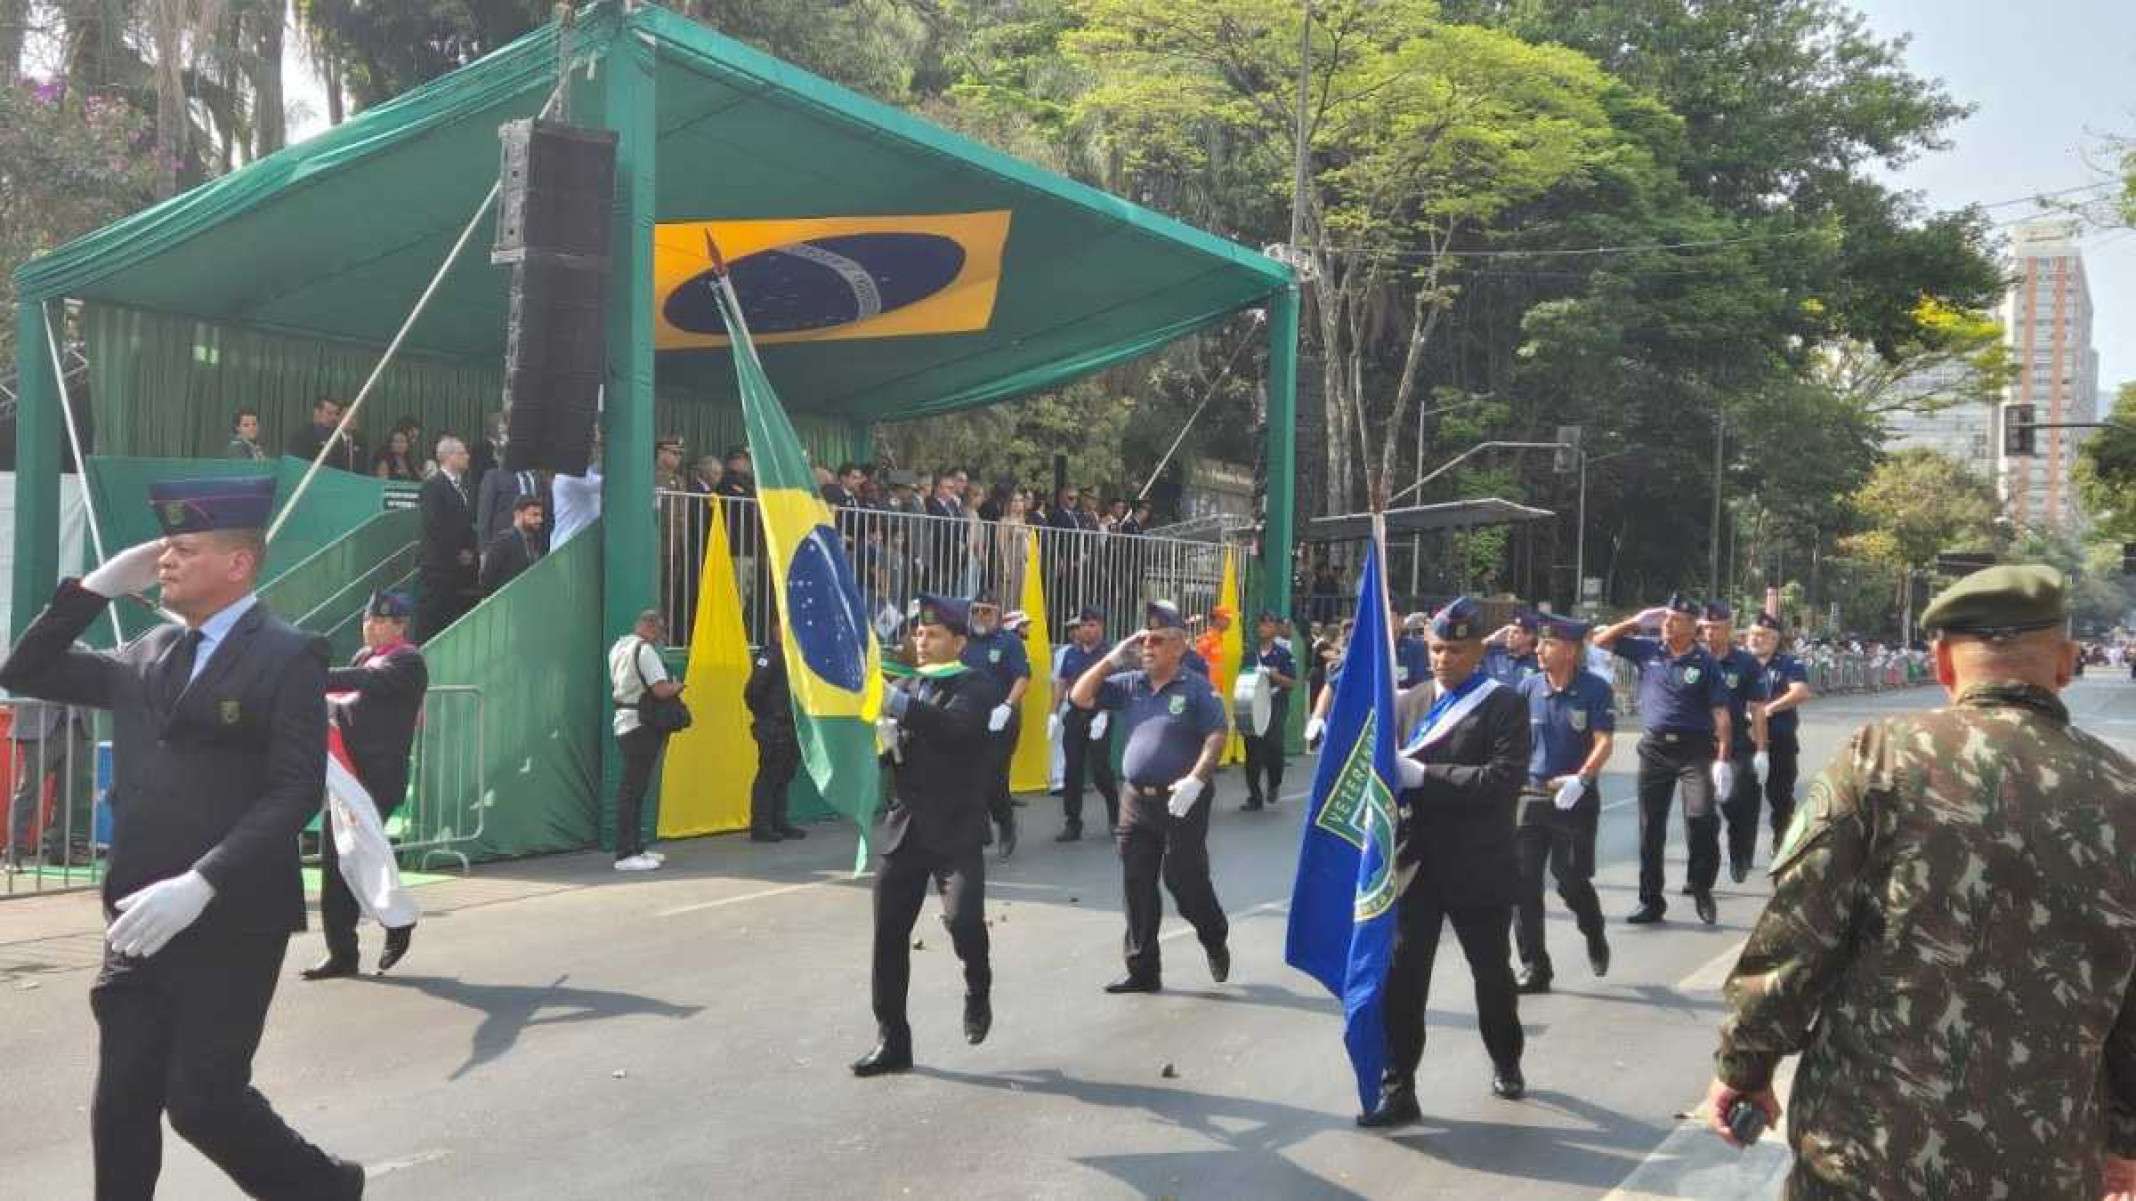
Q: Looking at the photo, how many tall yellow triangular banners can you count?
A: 3